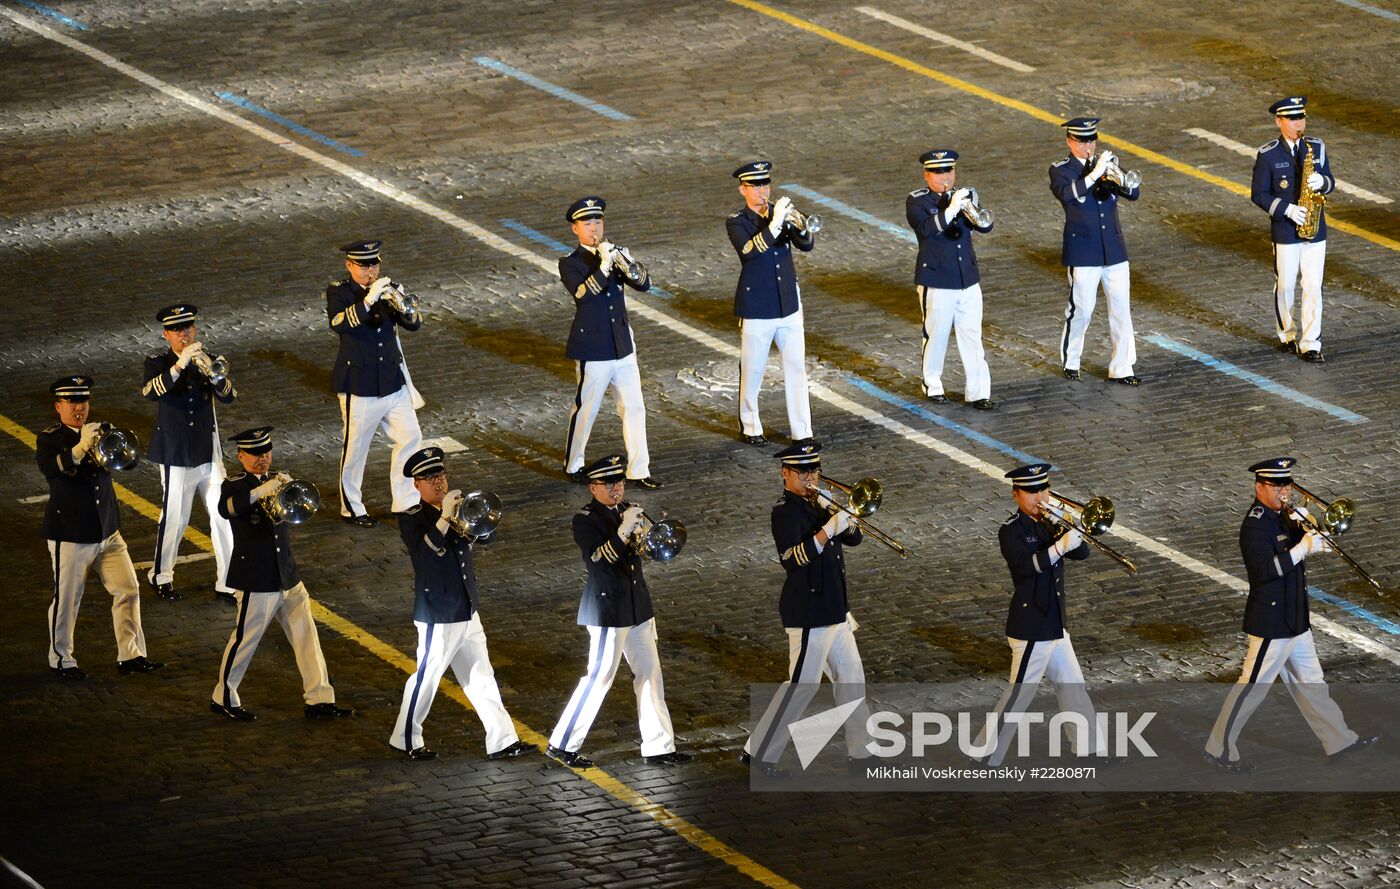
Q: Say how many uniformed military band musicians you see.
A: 14